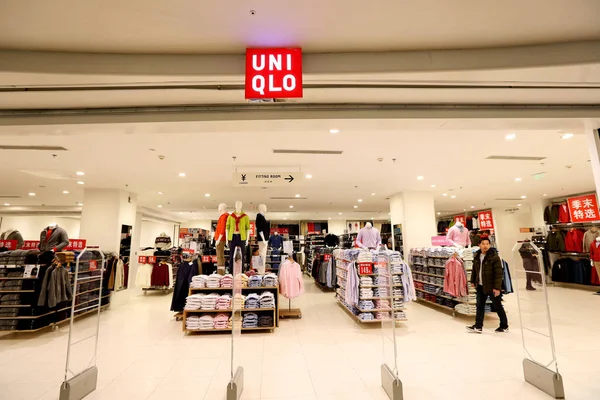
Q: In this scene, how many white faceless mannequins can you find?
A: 3